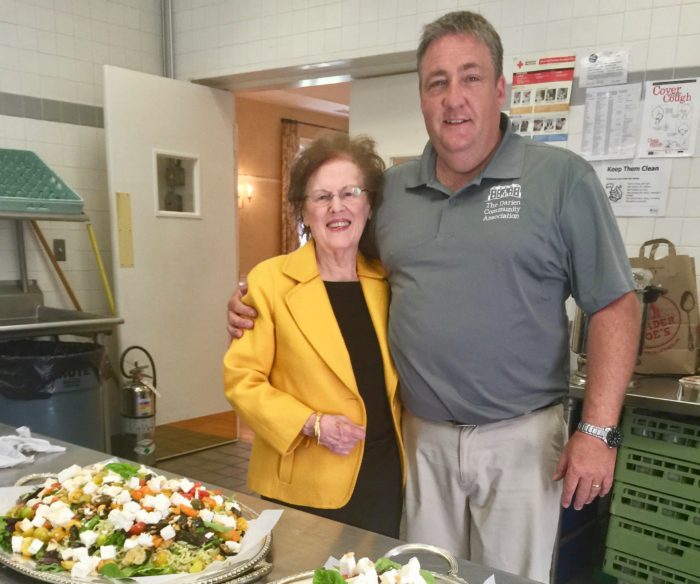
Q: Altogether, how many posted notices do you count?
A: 5